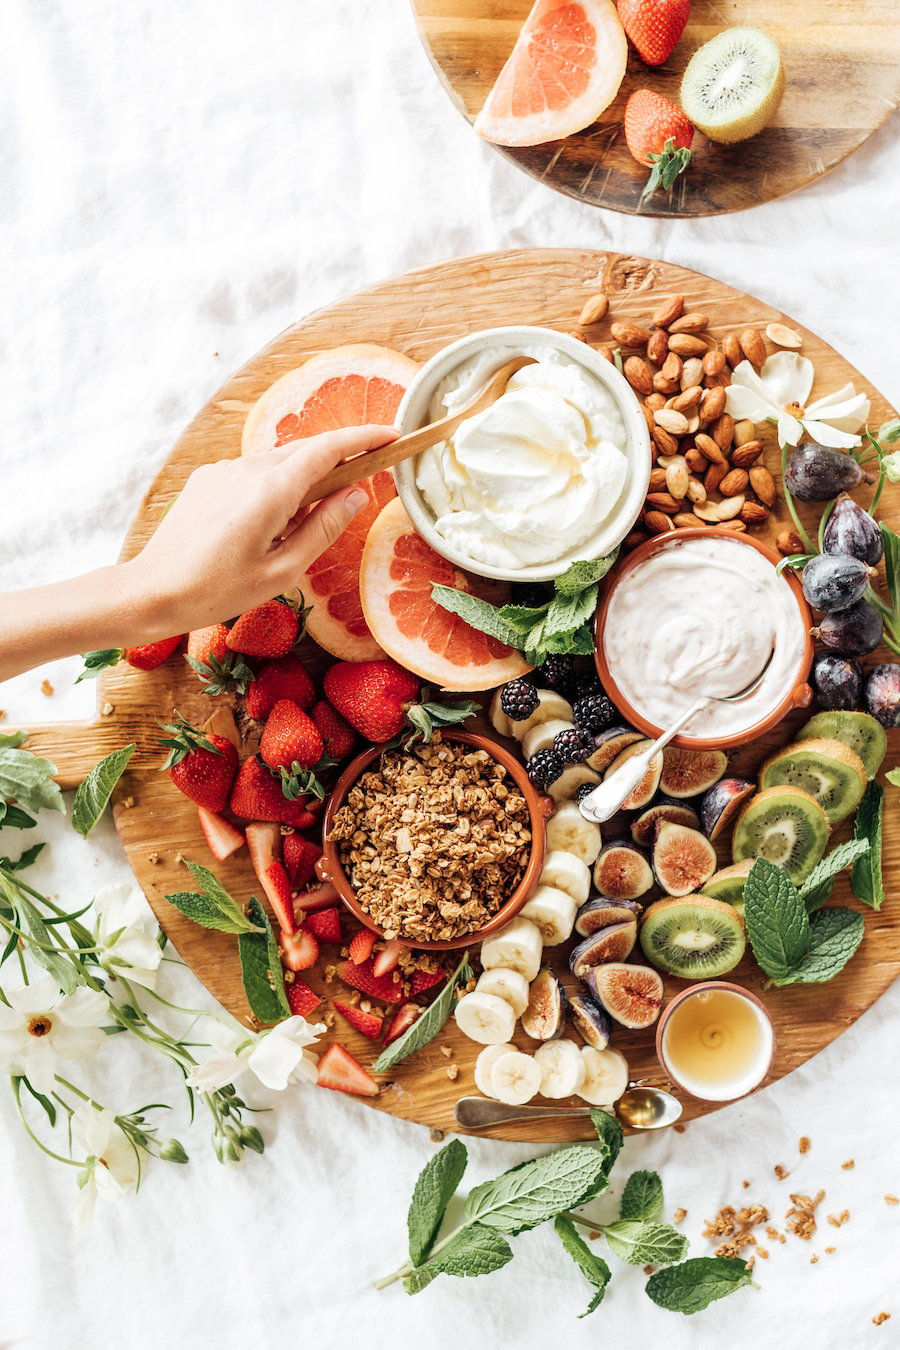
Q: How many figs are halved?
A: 12